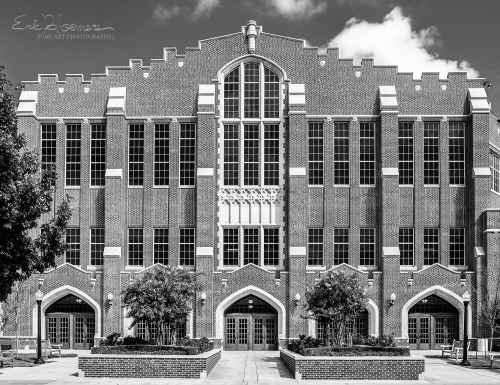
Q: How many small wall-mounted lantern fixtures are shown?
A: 4